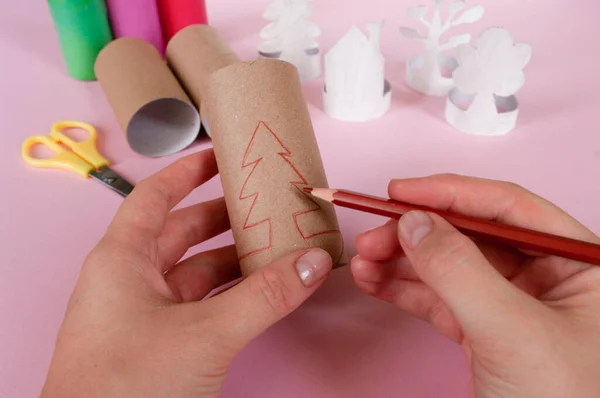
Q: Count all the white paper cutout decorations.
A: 4